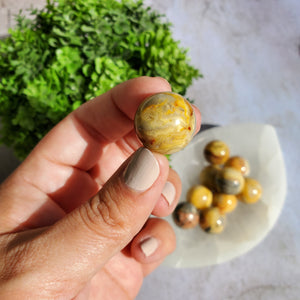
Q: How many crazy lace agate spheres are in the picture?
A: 10